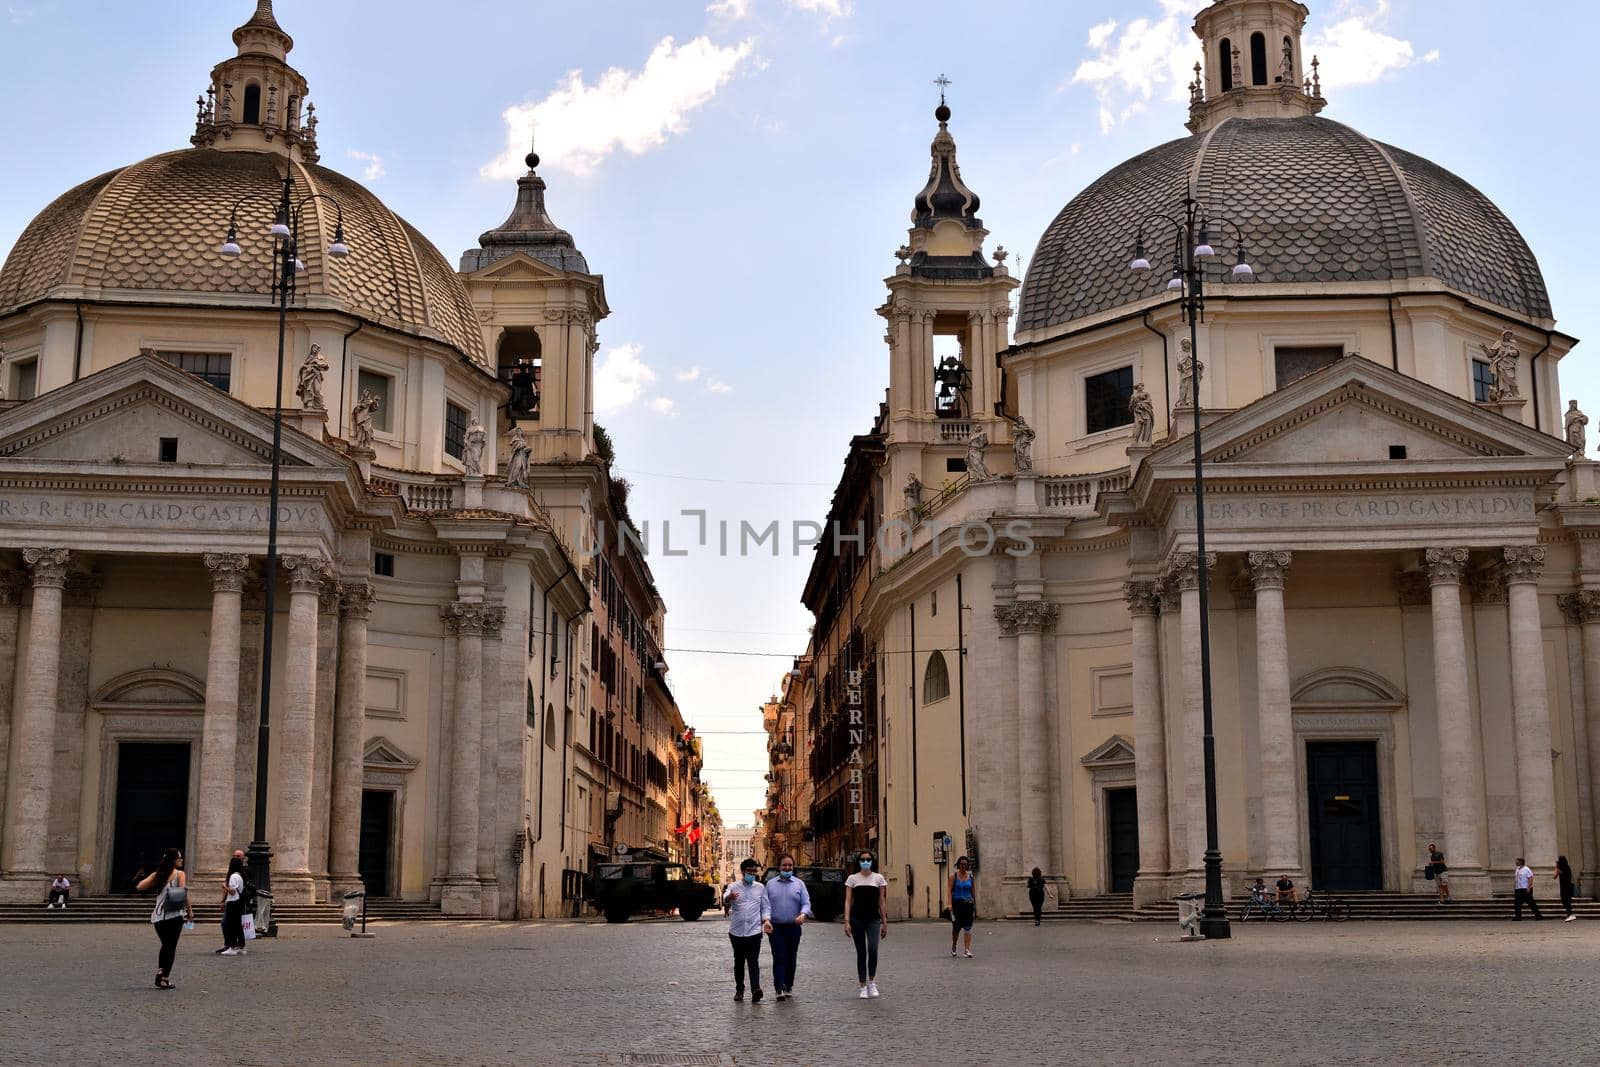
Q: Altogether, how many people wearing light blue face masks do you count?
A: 3